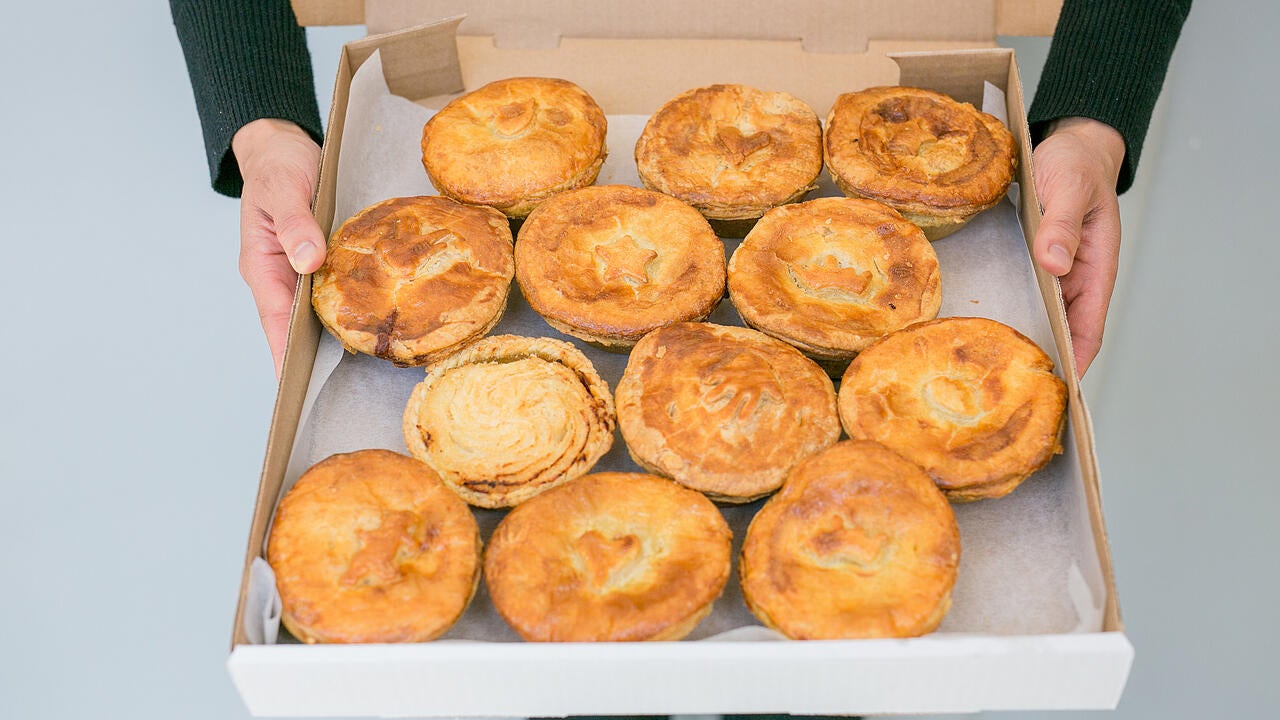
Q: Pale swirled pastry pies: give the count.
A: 1